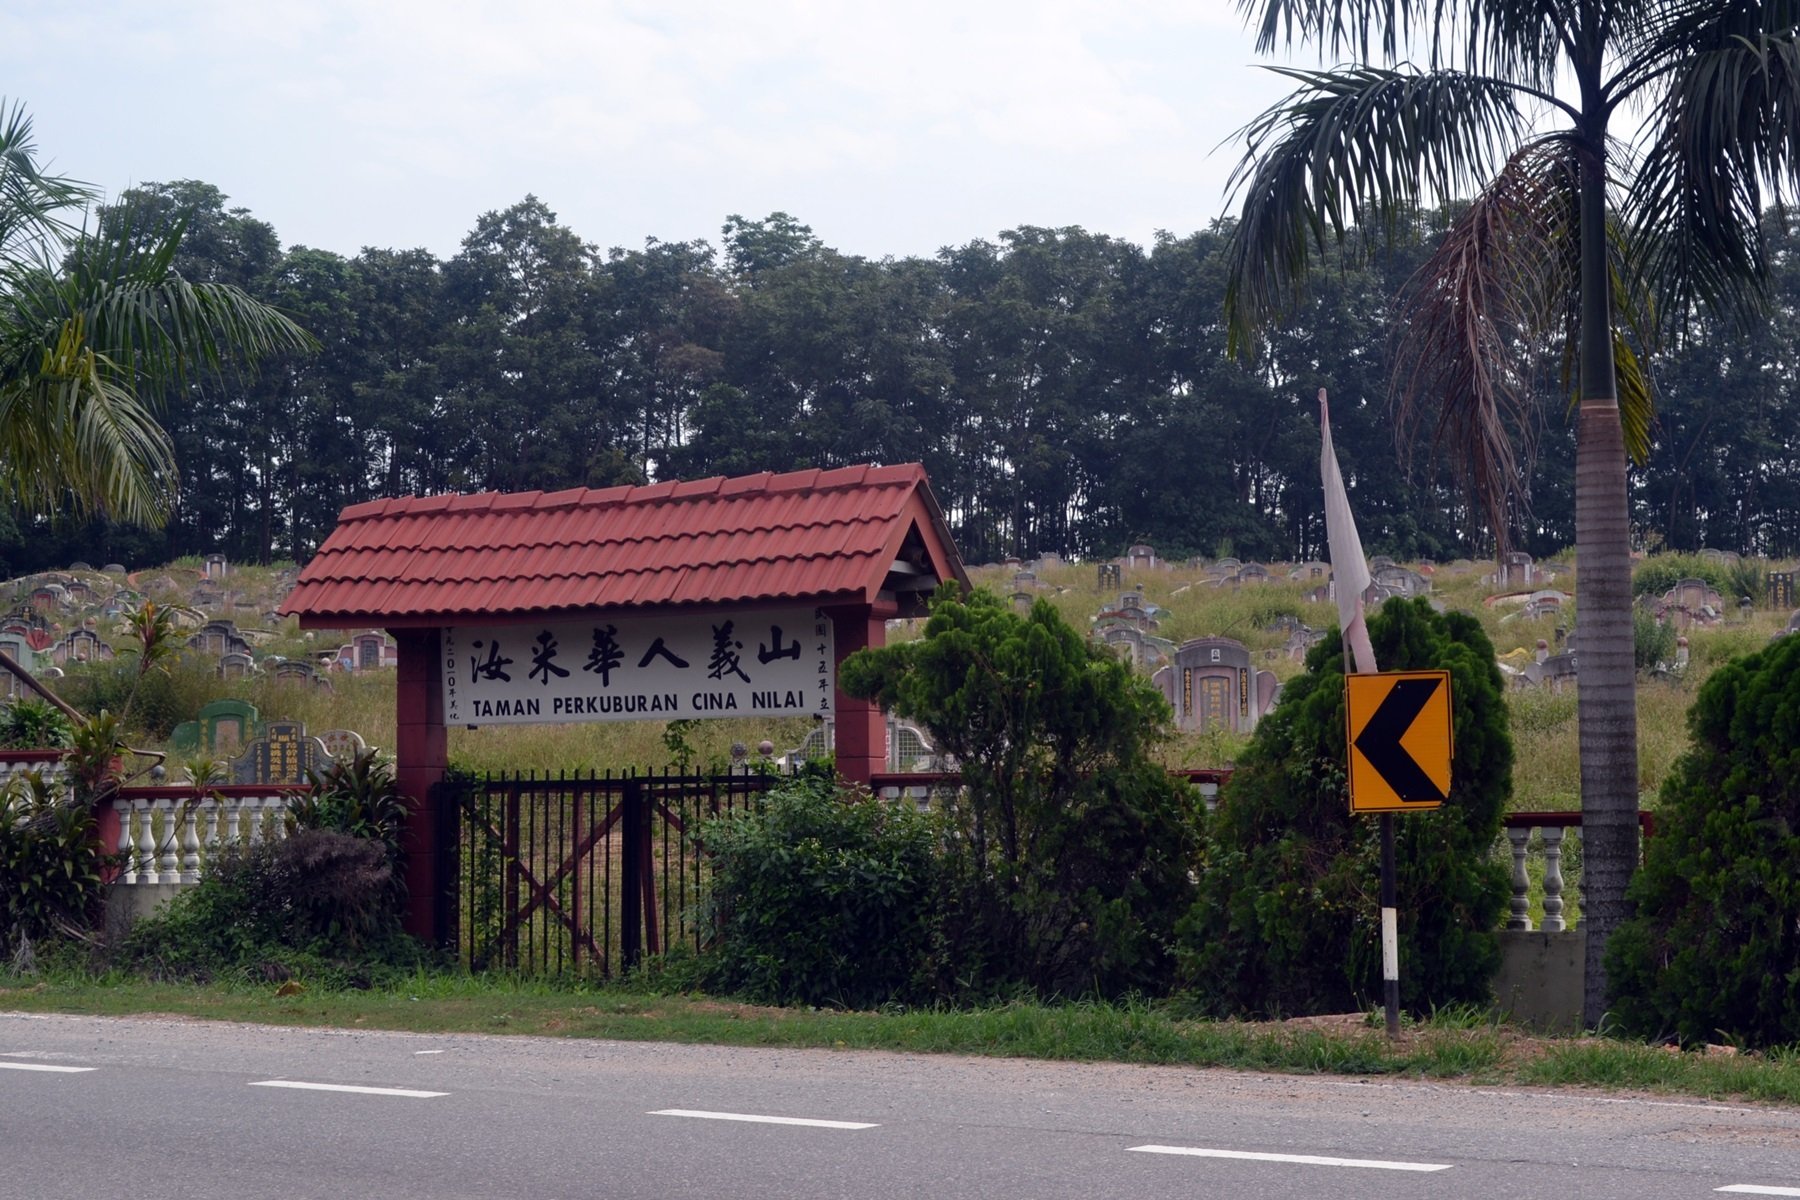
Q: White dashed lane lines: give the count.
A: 5